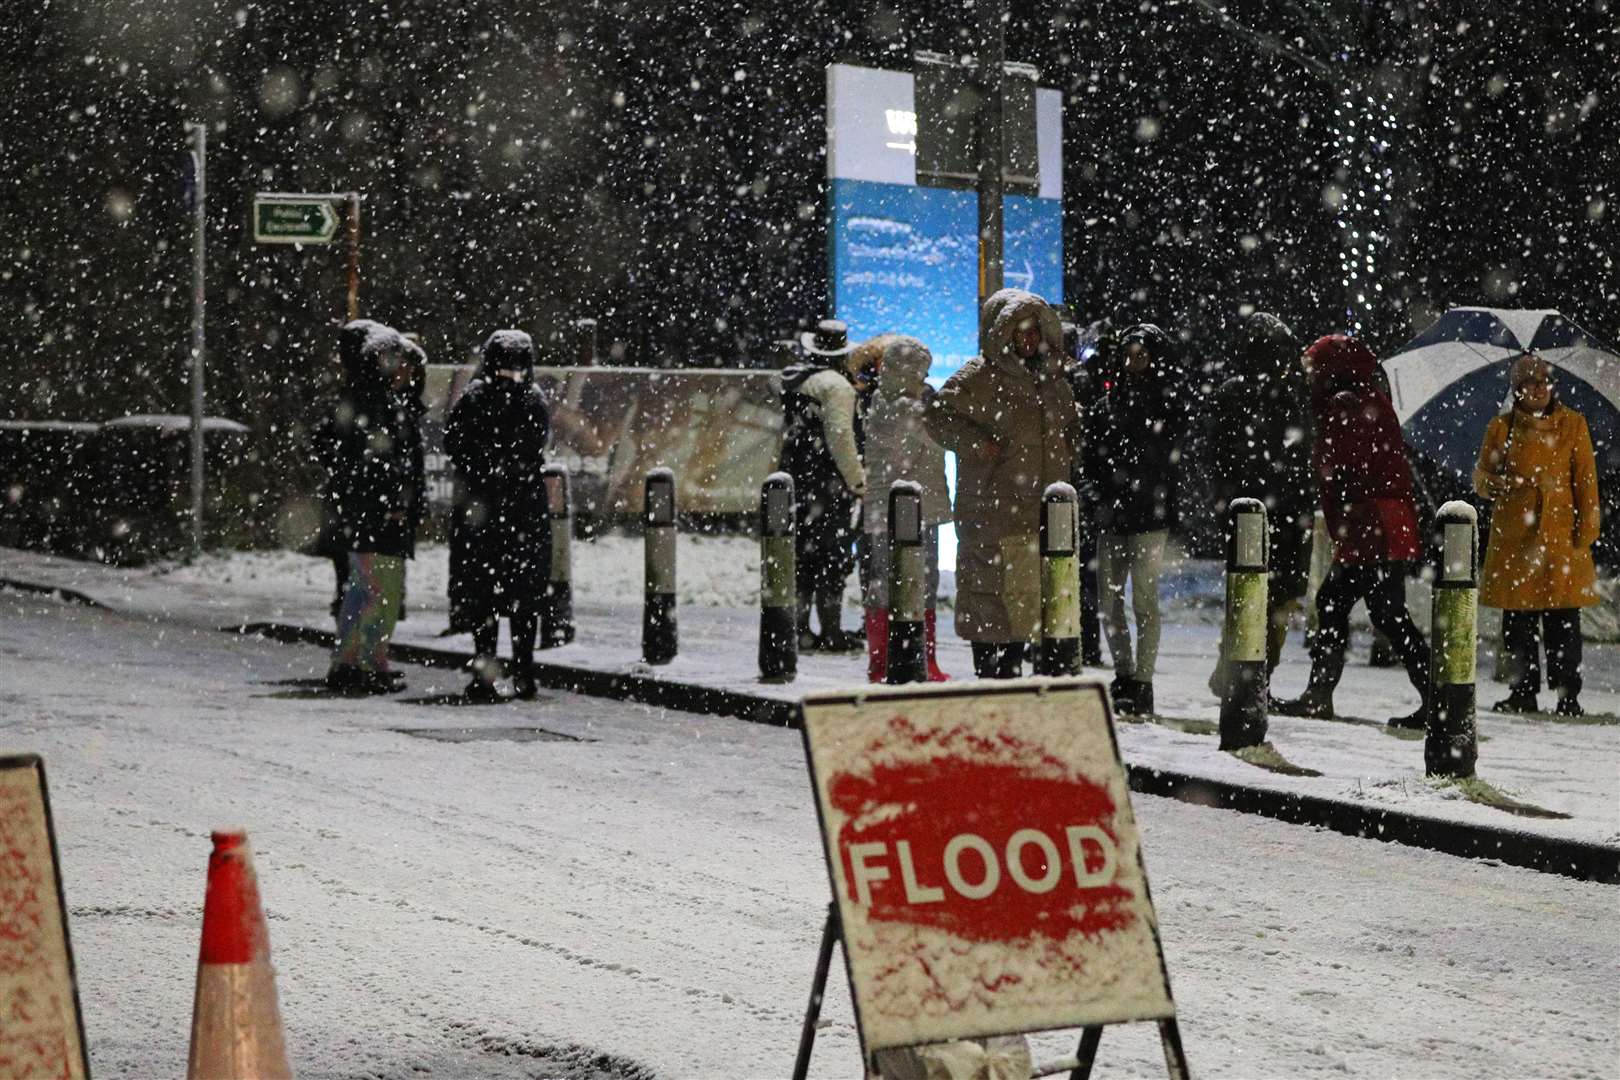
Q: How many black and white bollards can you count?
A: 7